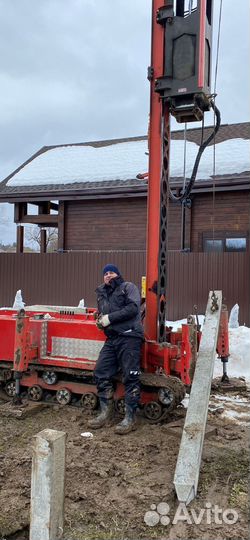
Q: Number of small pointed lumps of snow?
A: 3